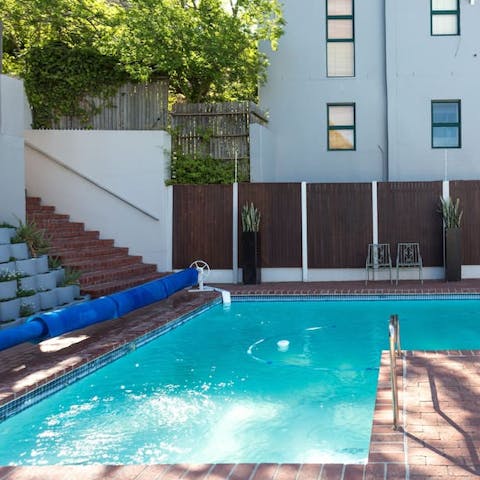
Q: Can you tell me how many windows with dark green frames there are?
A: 4